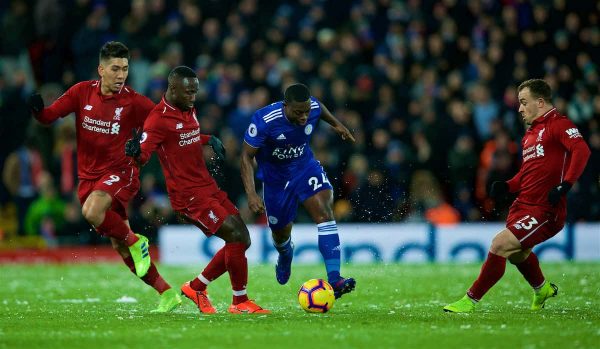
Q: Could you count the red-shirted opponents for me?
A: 3